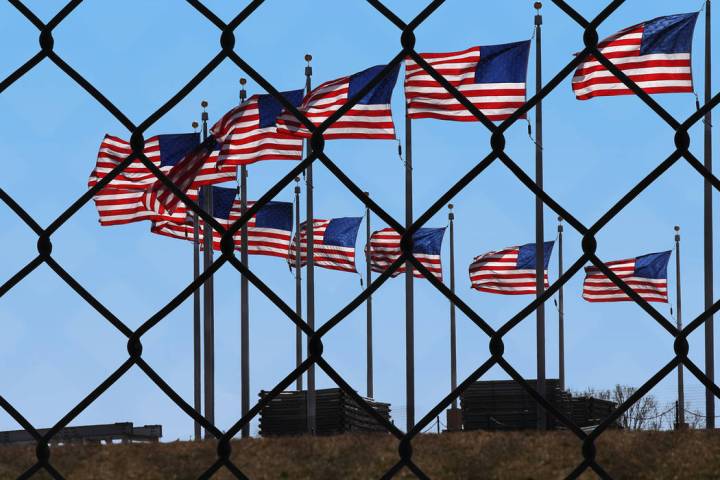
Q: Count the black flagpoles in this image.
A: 12